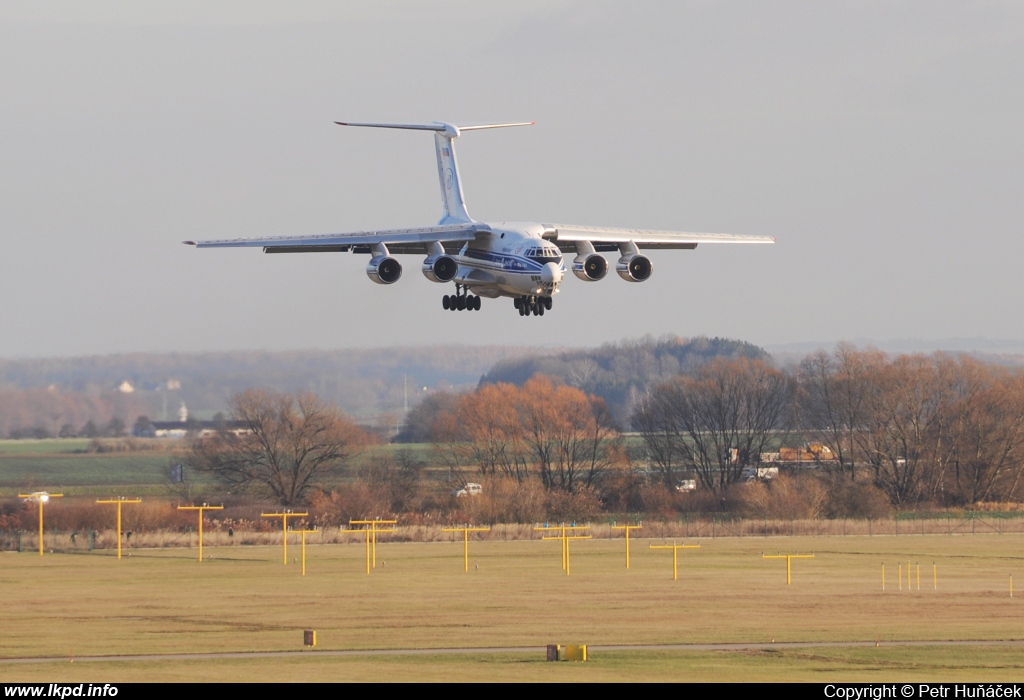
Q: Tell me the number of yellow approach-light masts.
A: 13